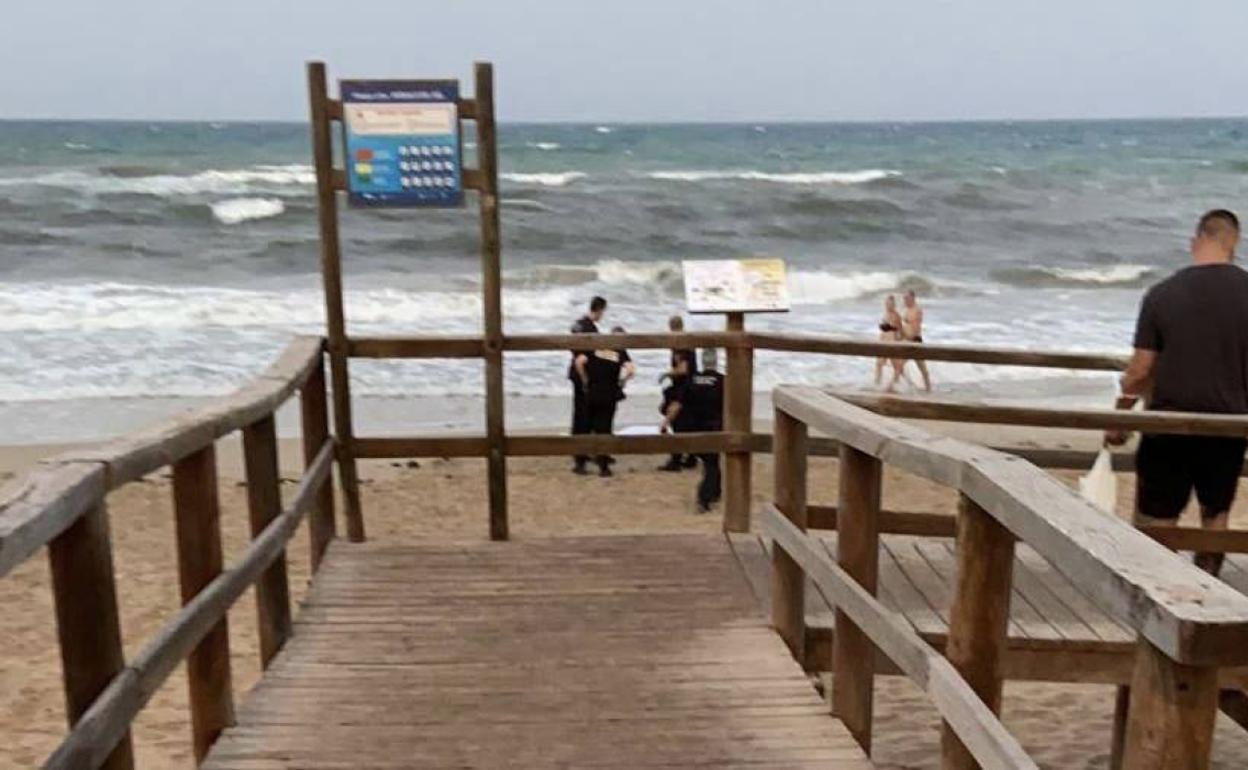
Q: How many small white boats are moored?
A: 0